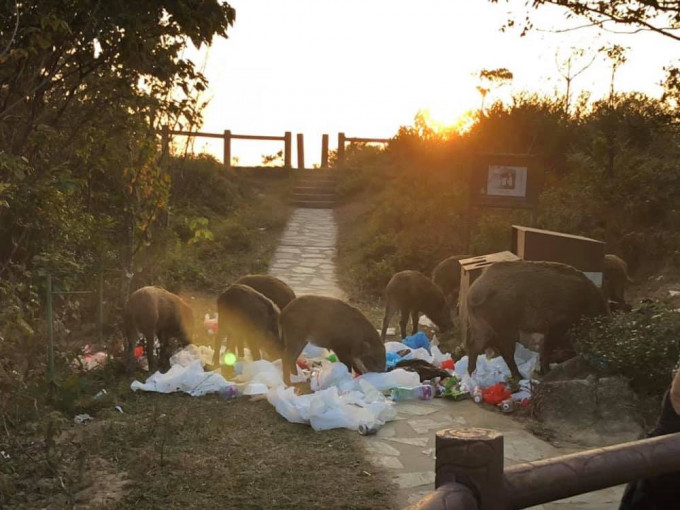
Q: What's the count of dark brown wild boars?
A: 8